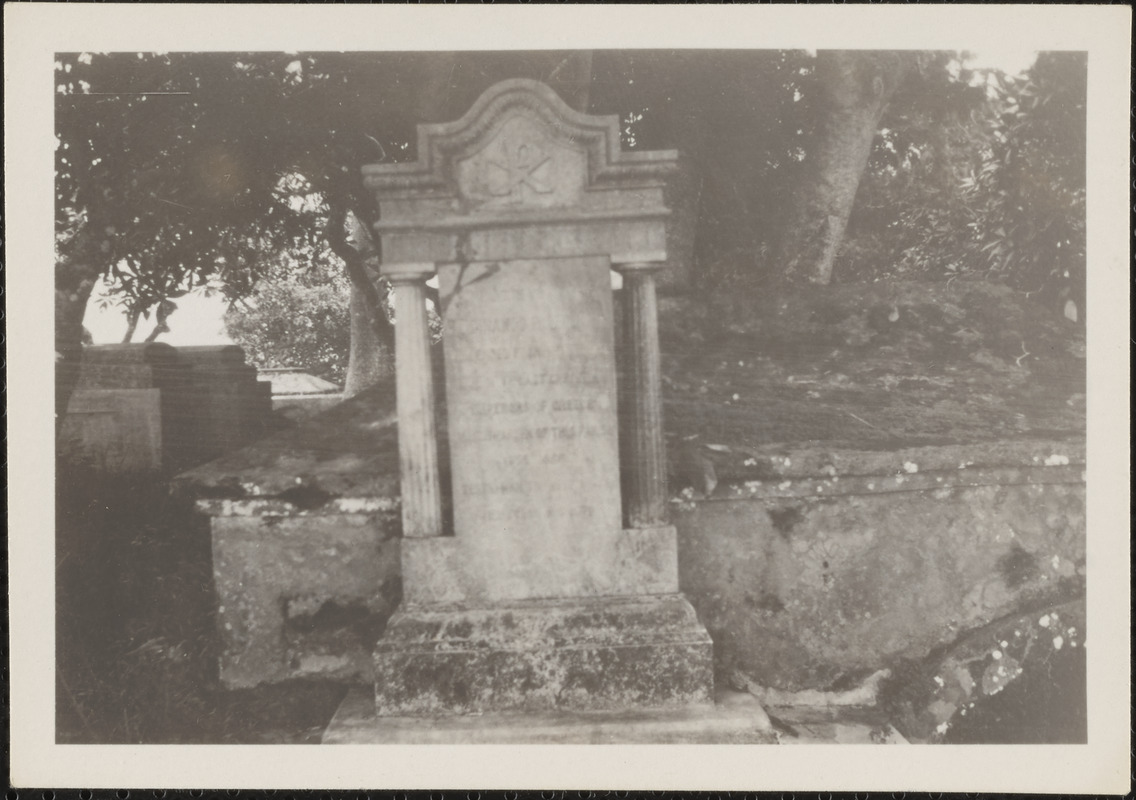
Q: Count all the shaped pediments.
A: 1